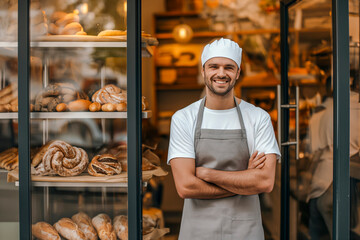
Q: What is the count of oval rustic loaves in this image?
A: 5